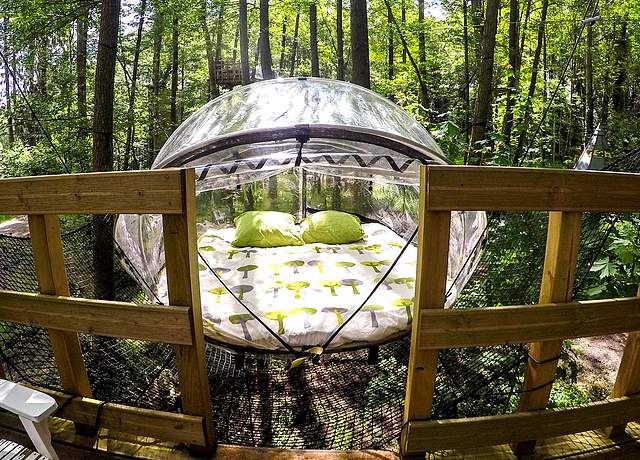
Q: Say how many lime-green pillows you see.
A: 2